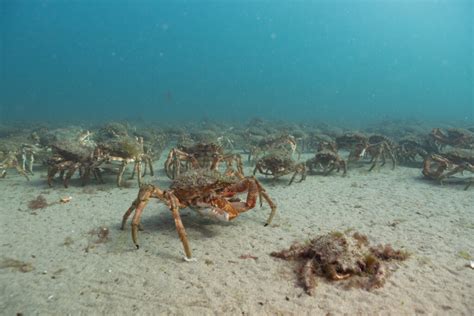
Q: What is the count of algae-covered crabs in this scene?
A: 1